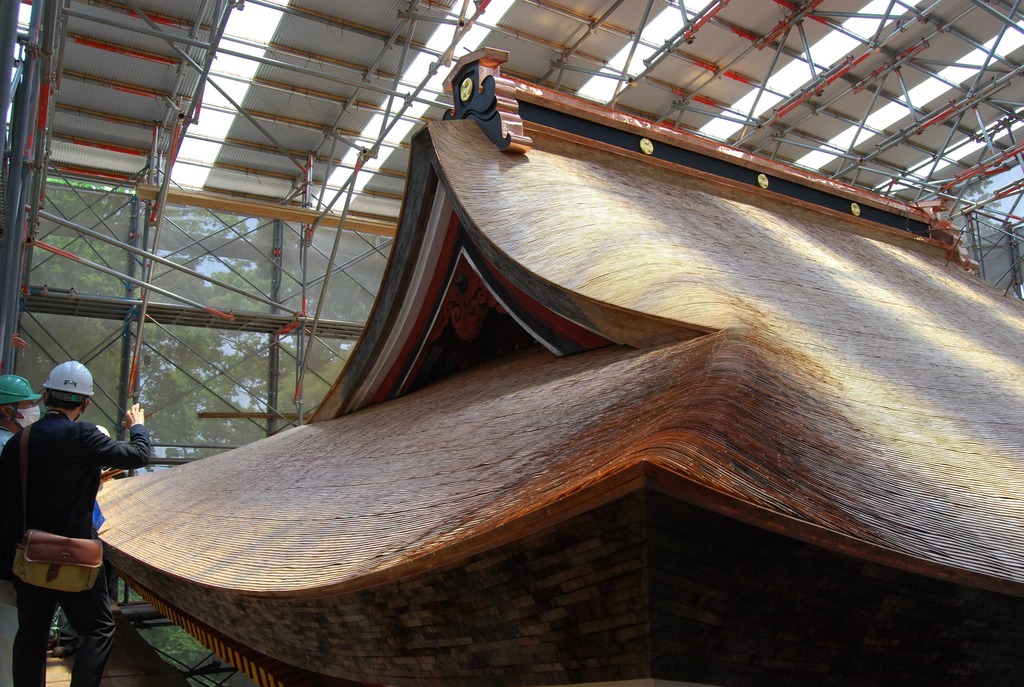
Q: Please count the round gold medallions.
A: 4